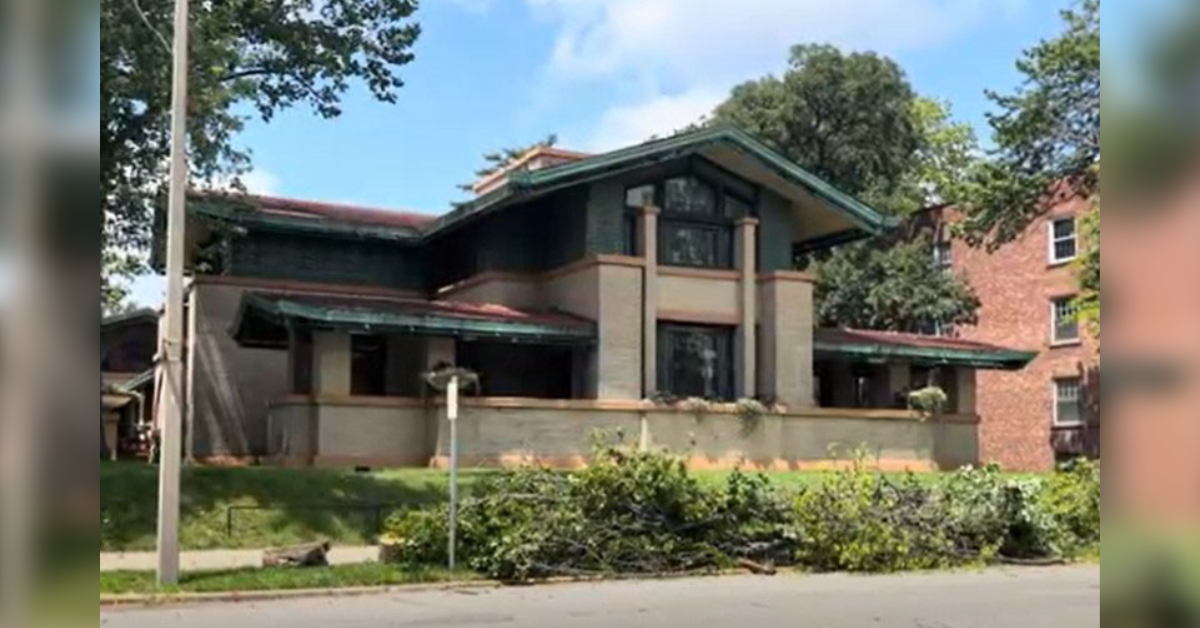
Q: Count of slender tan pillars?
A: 2